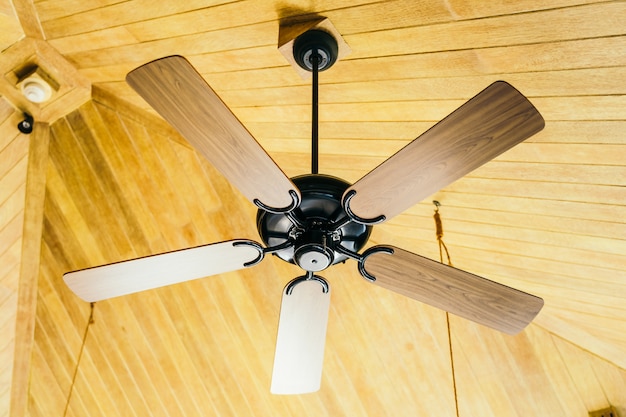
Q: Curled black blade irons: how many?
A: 5